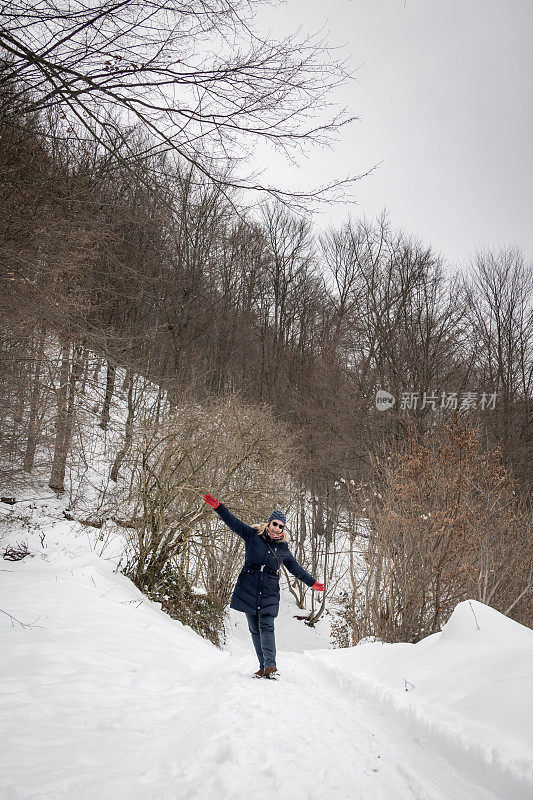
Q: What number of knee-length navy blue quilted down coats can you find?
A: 1